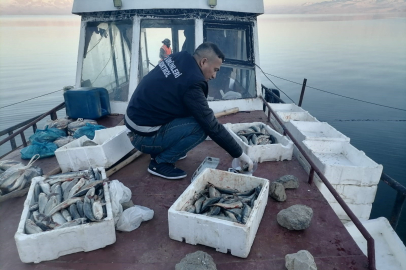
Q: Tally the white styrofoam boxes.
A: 11